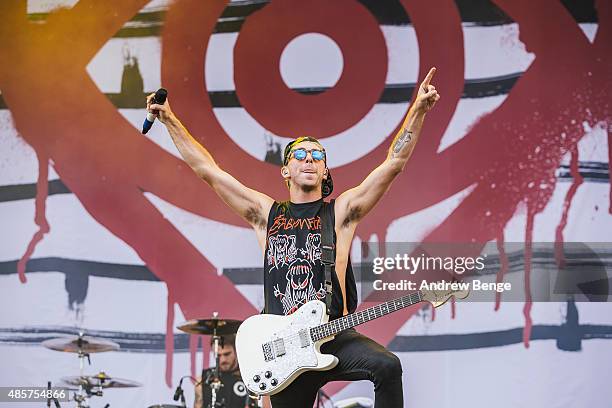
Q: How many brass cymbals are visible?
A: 3